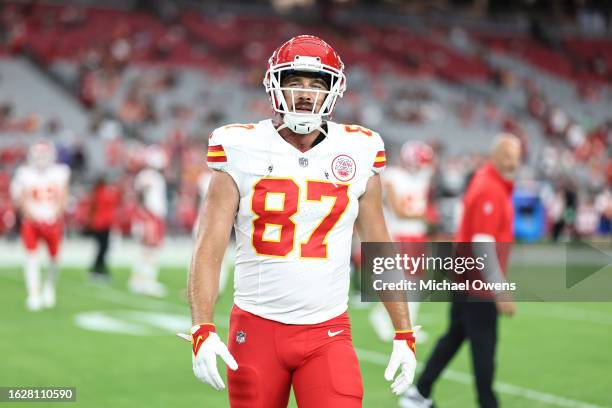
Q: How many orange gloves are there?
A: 0